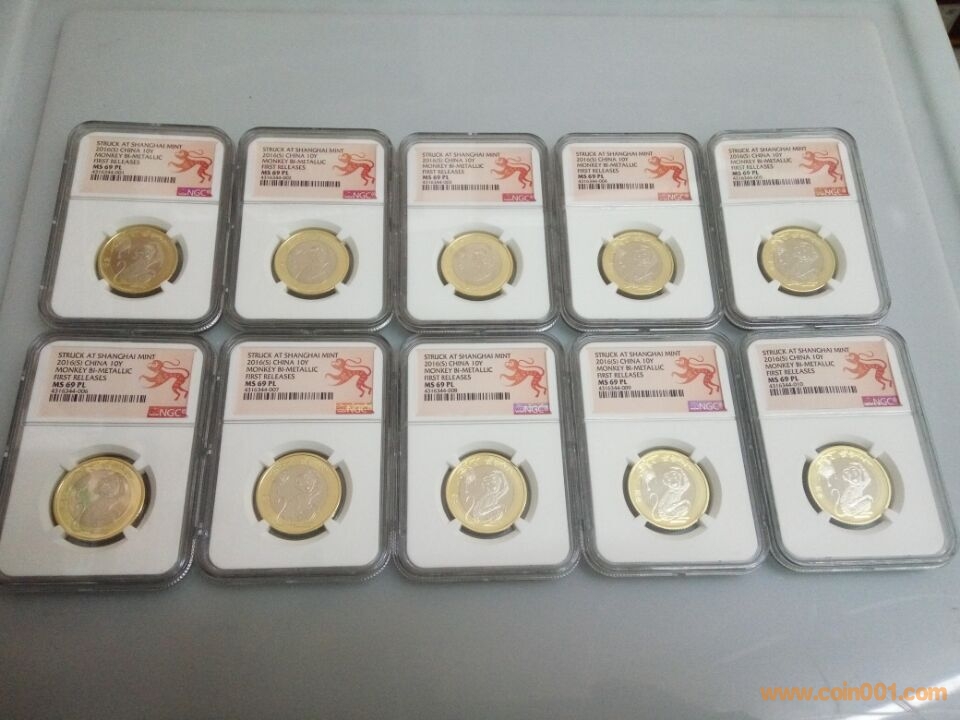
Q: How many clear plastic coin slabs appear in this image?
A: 10